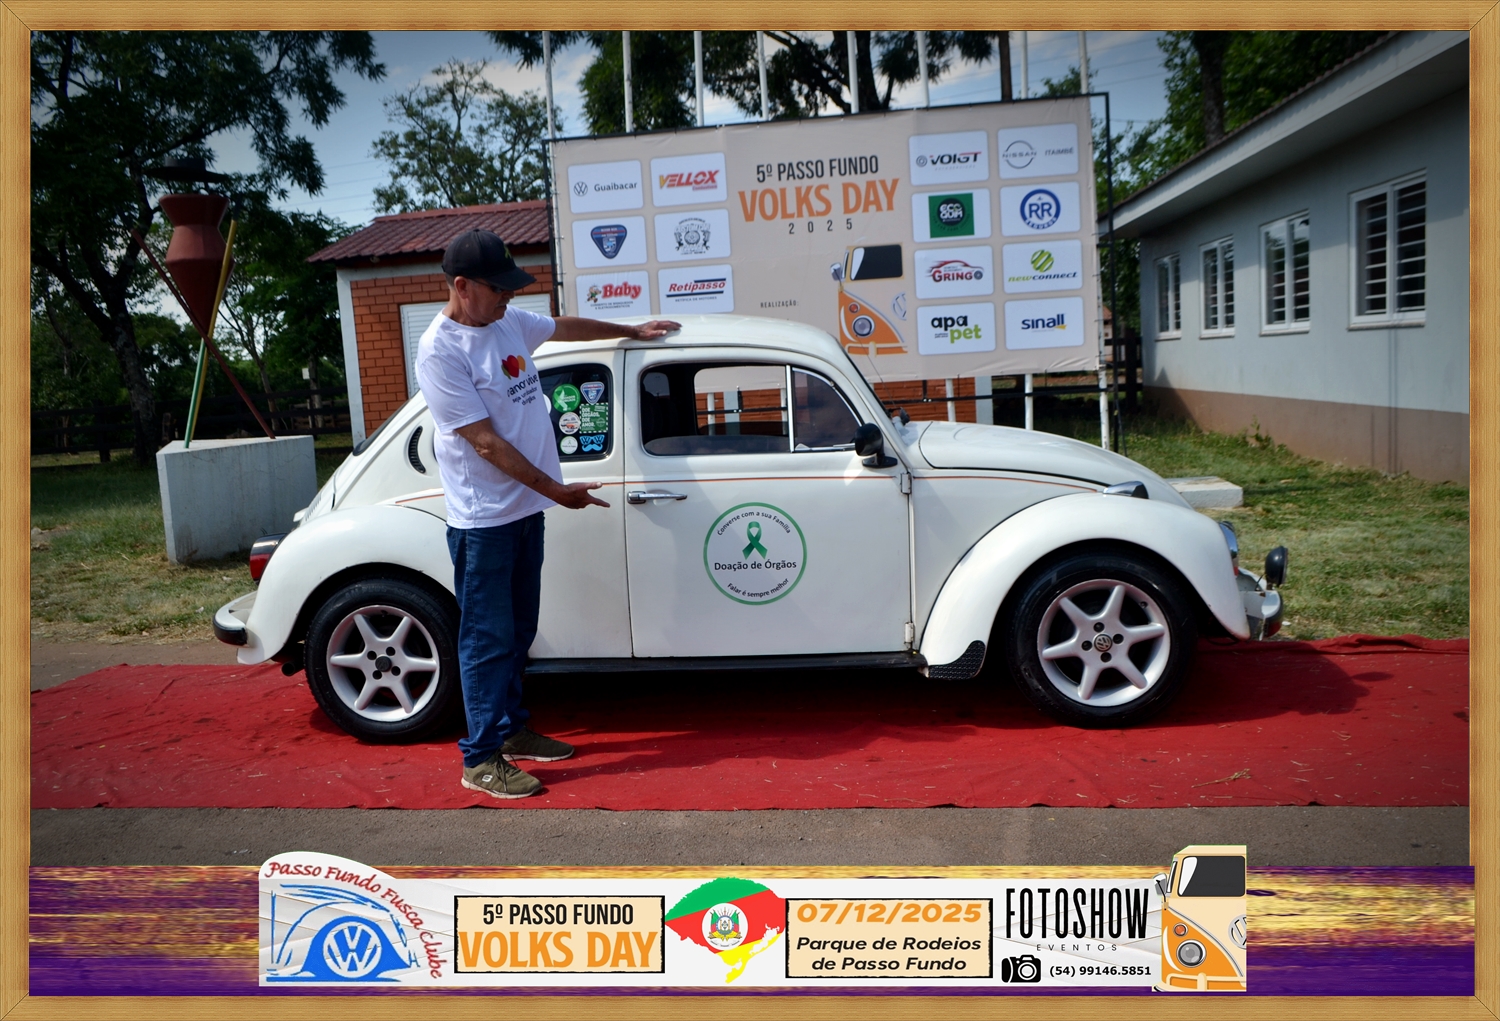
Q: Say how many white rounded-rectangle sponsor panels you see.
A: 14